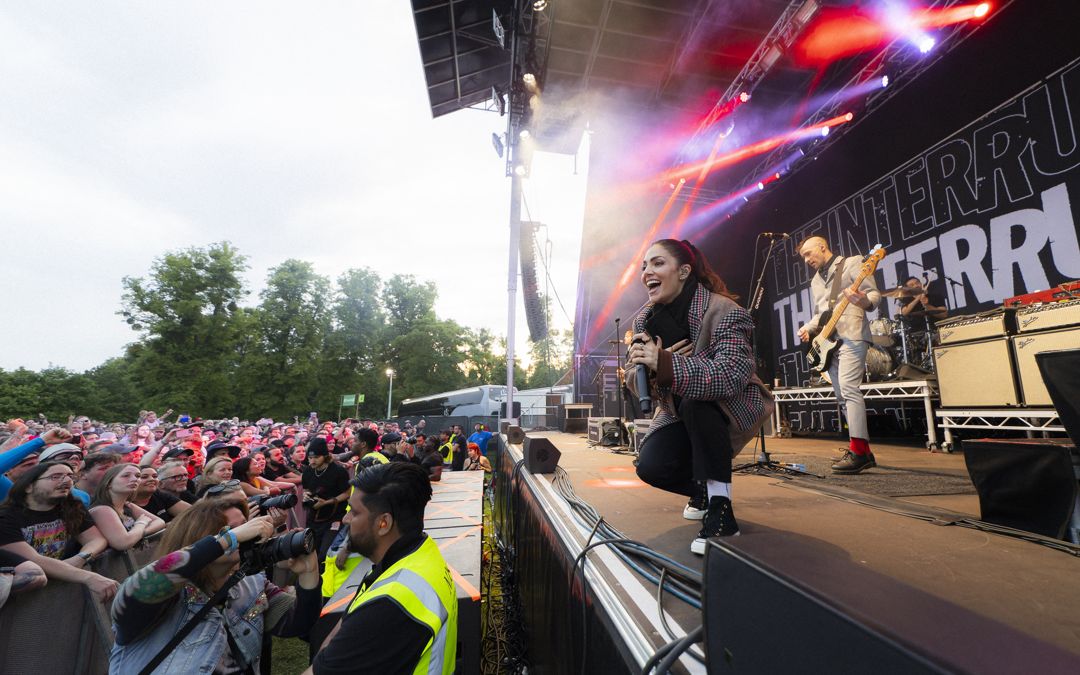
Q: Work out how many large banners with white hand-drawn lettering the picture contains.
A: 1